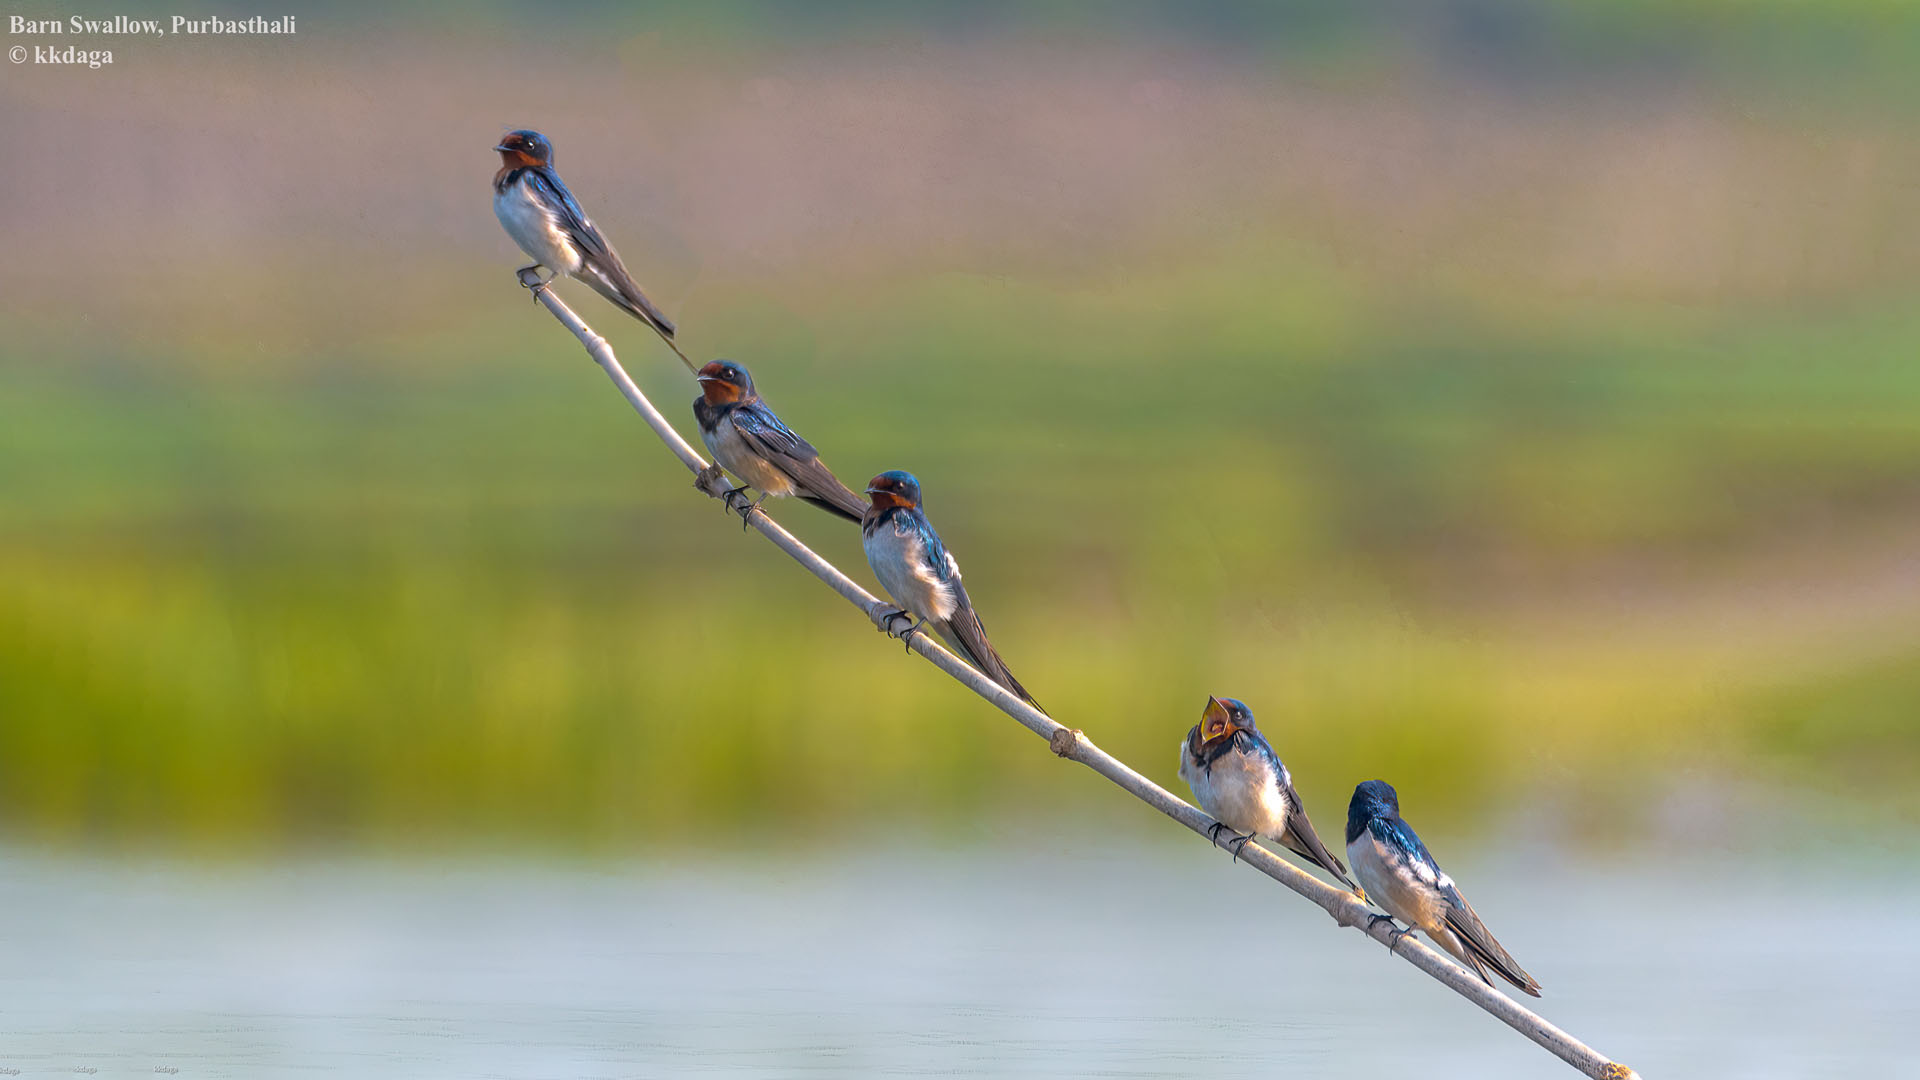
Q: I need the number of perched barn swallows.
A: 5